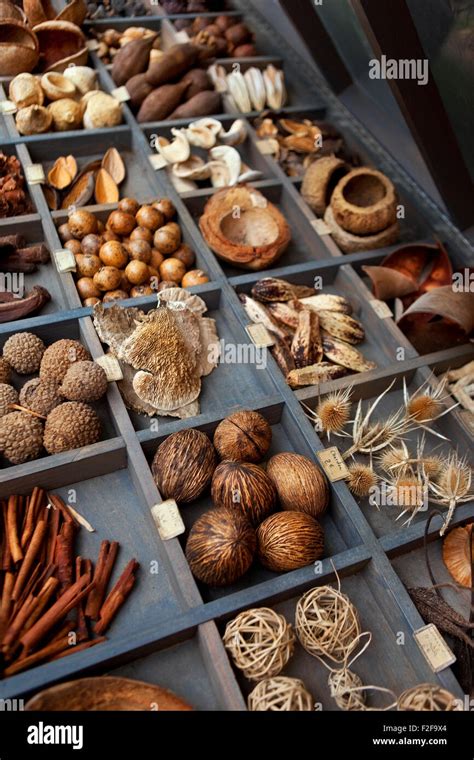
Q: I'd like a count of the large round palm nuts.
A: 6